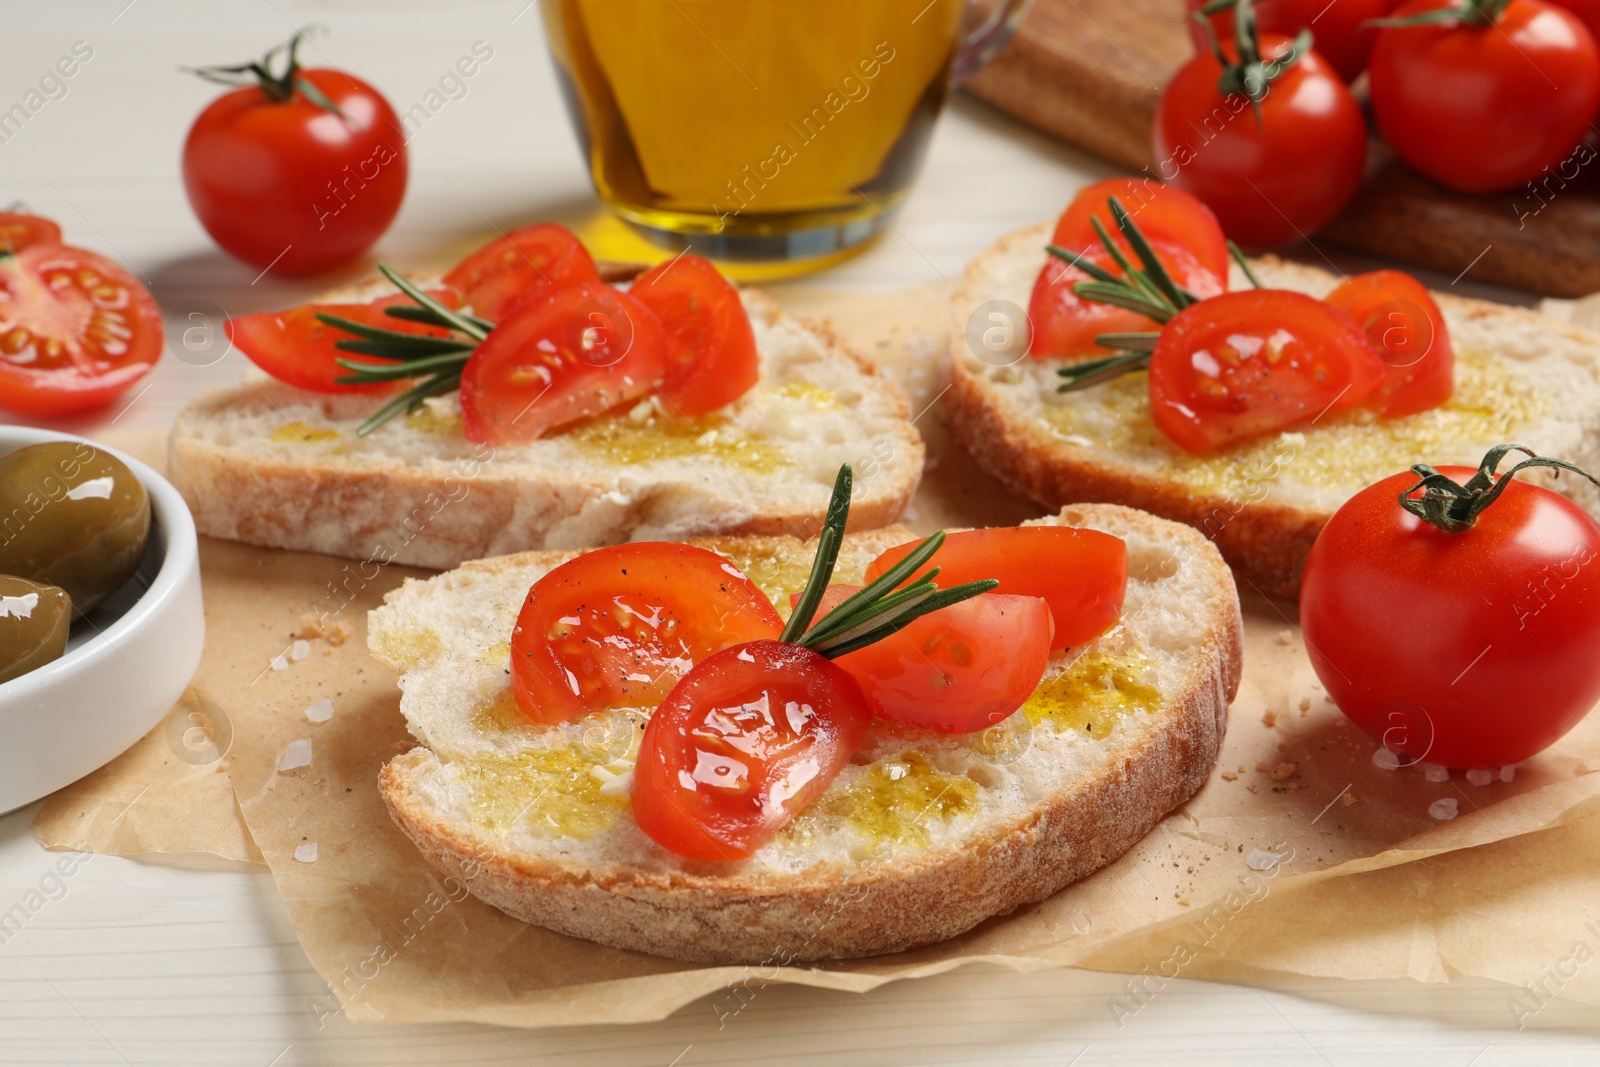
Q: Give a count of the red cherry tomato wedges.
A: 12